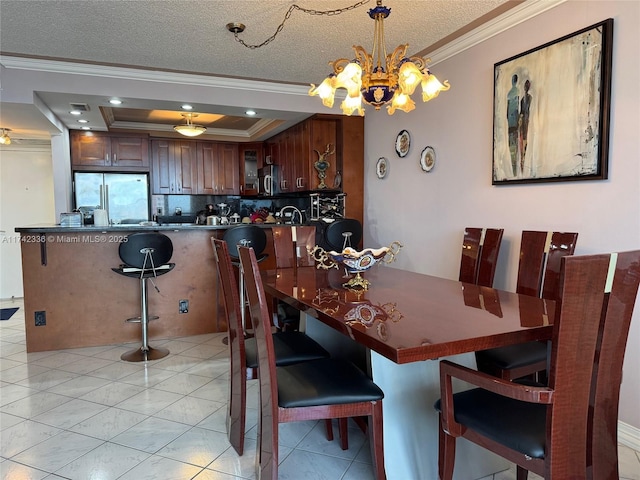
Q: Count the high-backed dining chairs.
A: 6